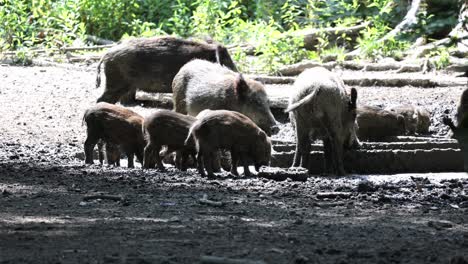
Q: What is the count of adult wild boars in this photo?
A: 3